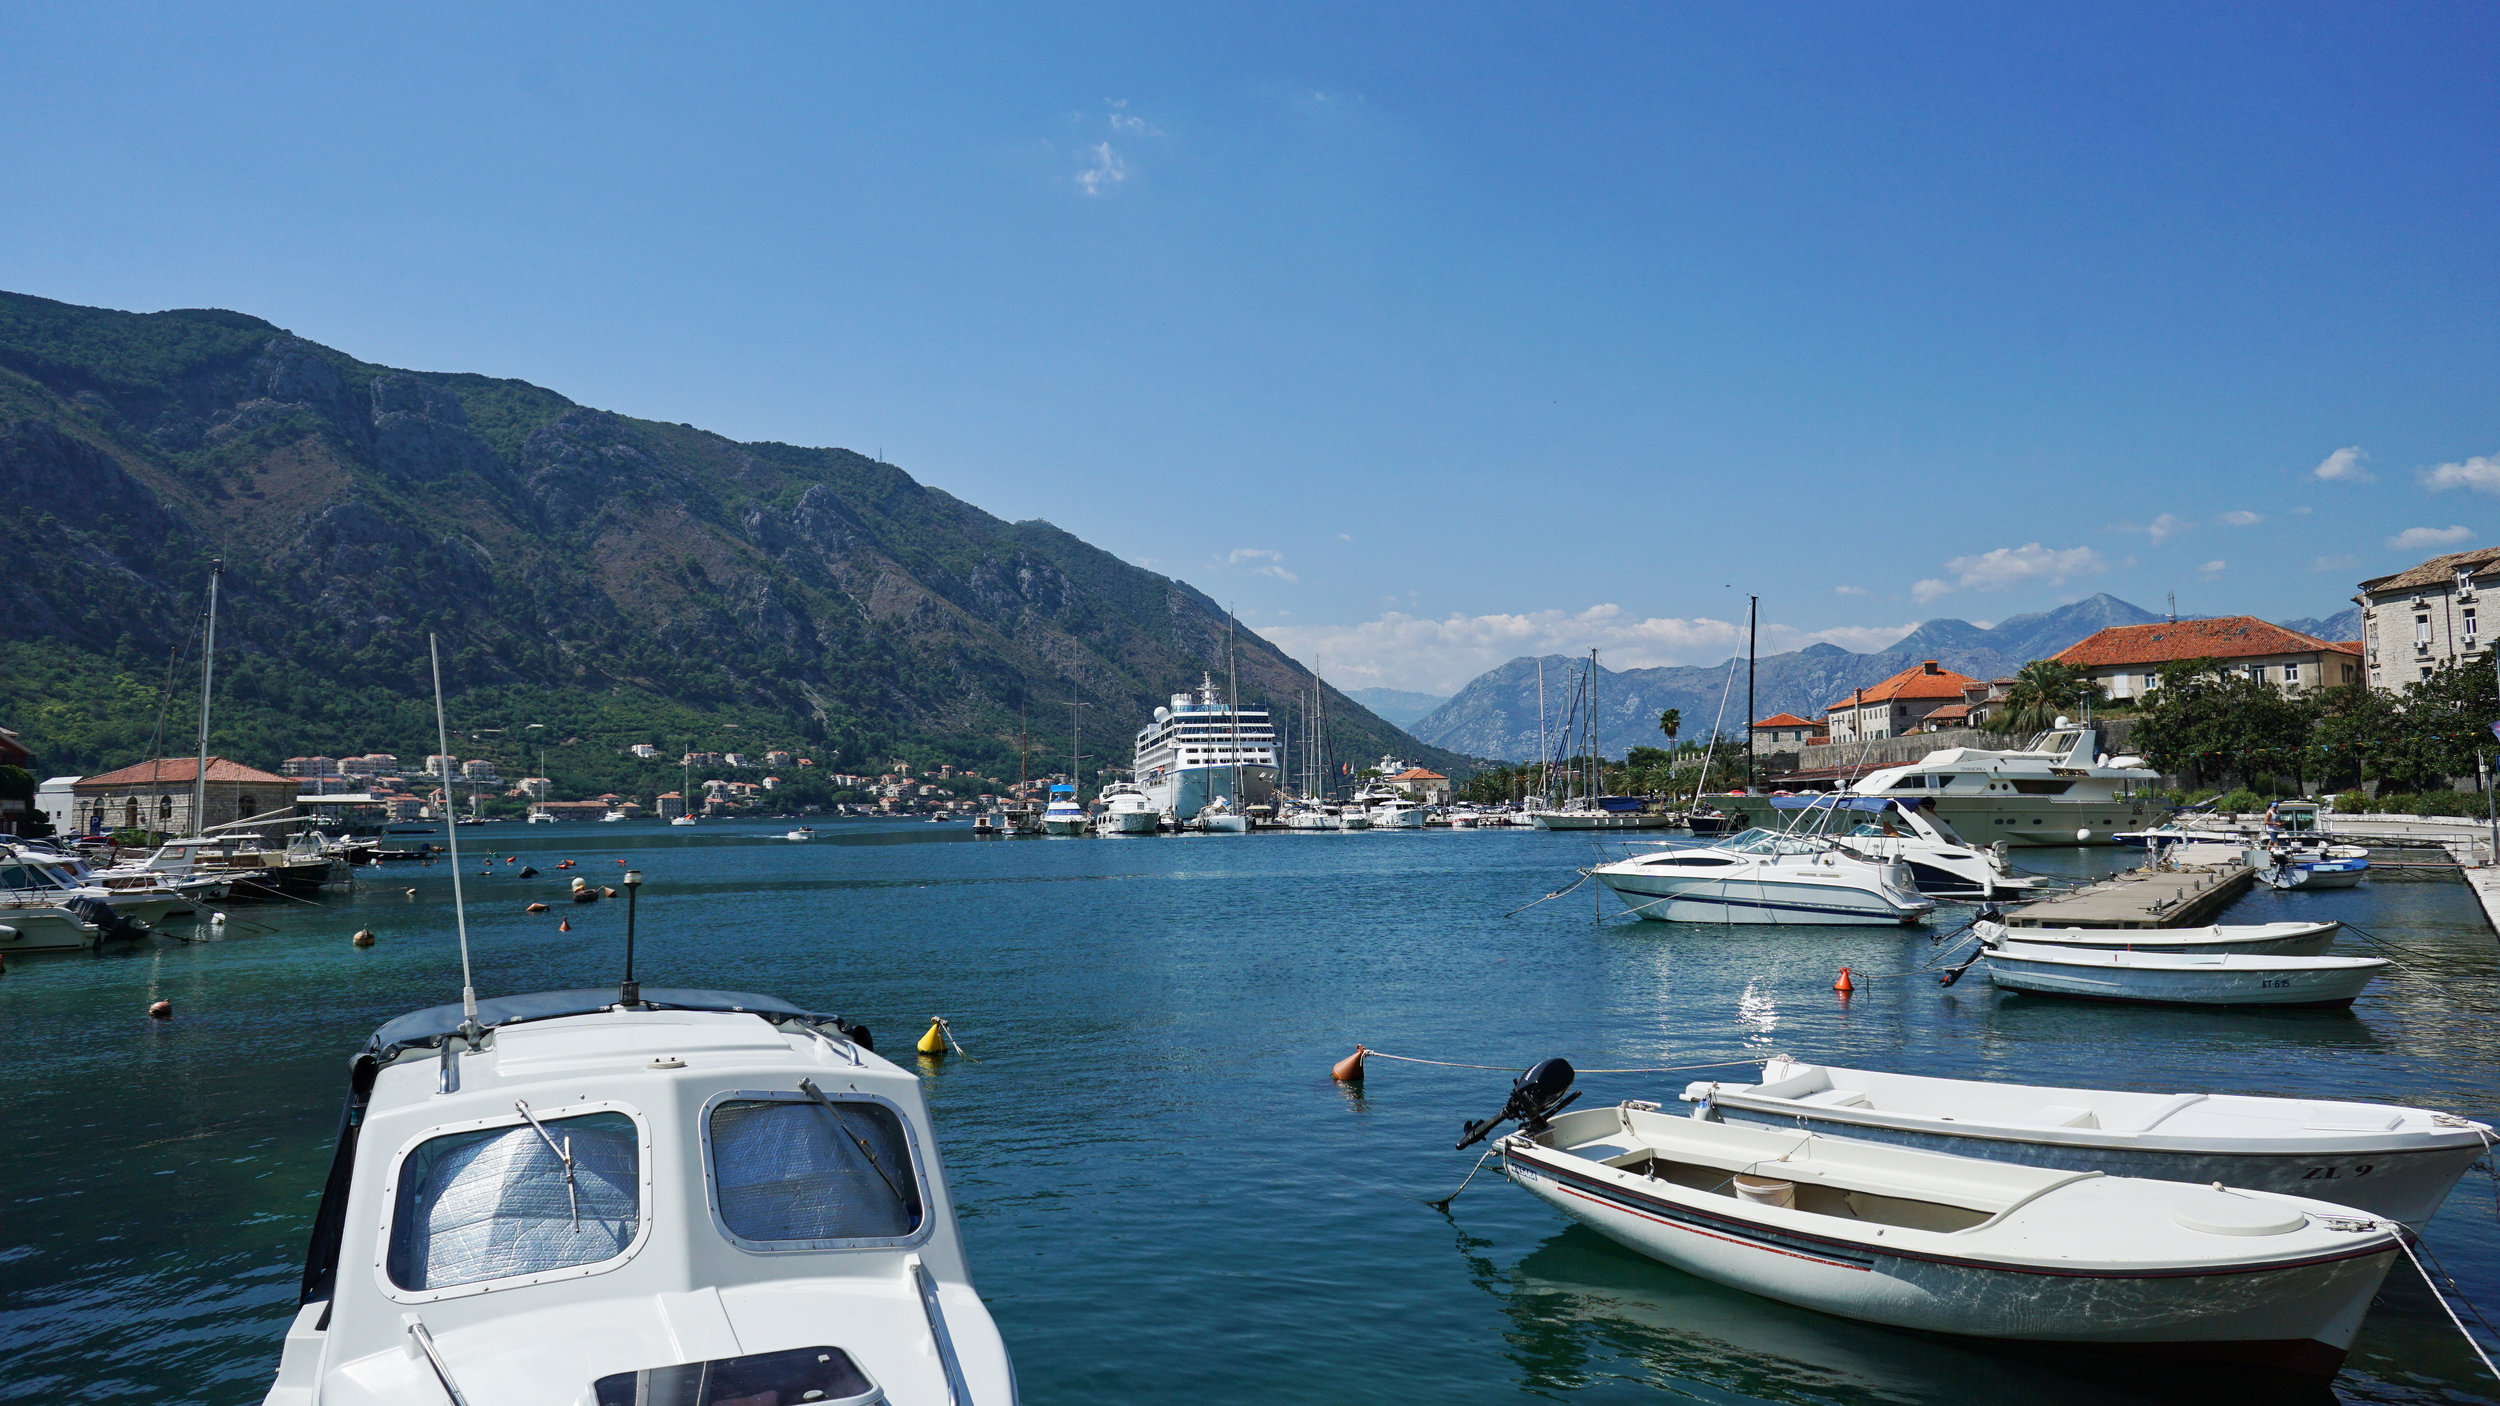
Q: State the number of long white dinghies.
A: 4